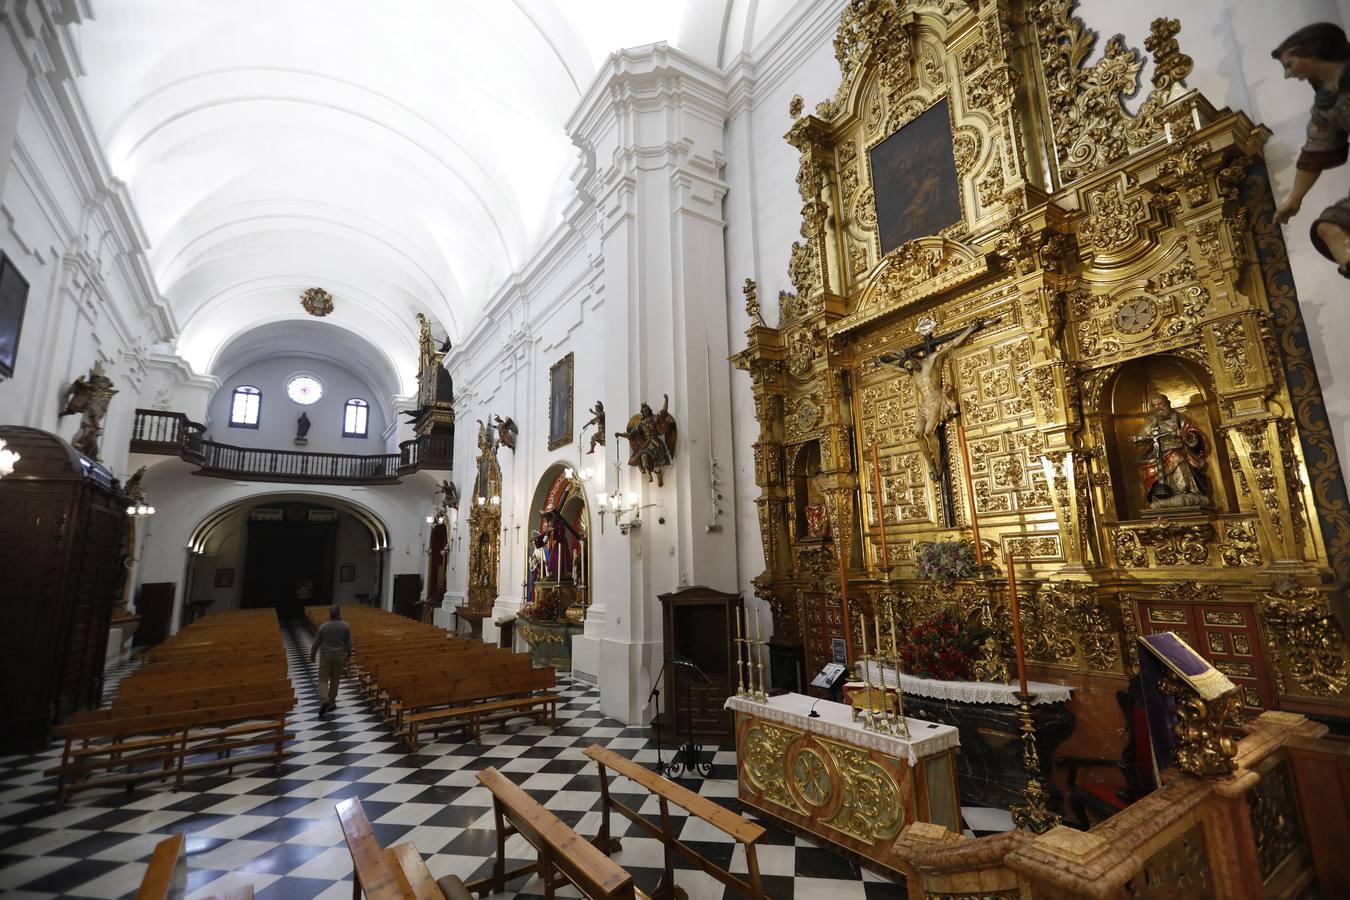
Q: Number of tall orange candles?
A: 4